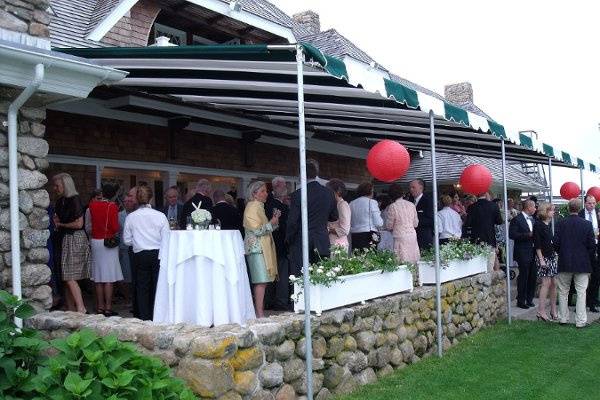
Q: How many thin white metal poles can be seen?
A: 5